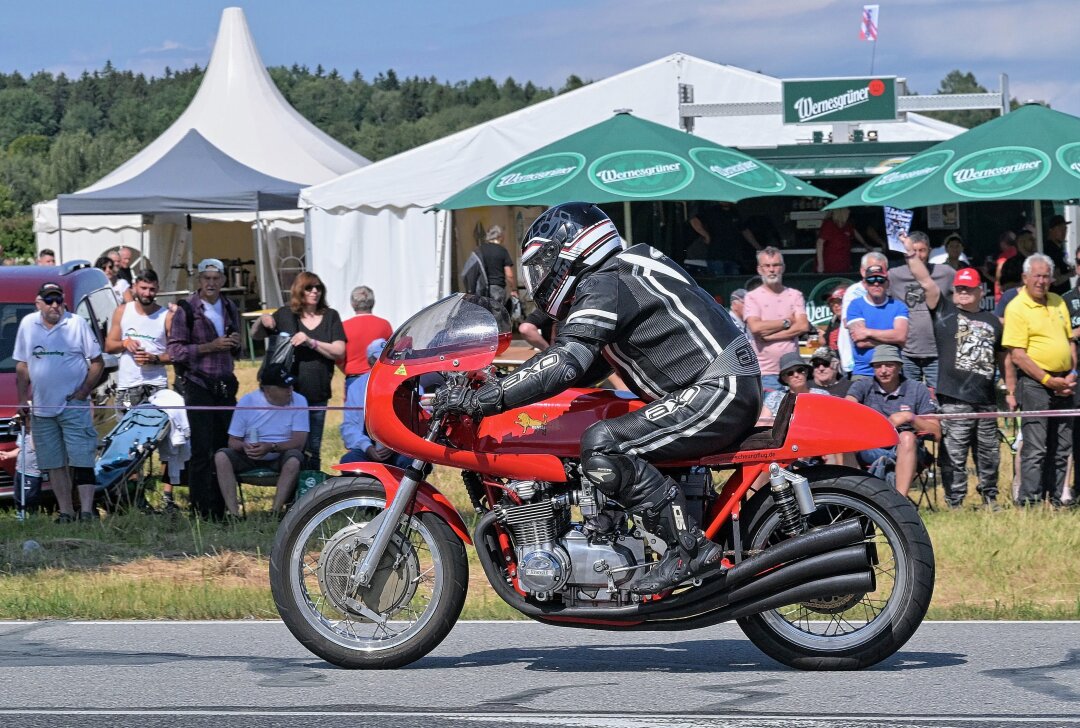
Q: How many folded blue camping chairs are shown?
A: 1